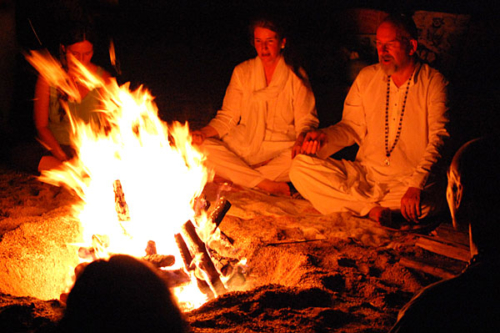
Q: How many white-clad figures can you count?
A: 2